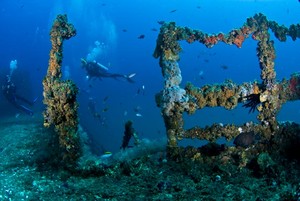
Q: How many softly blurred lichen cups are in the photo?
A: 0